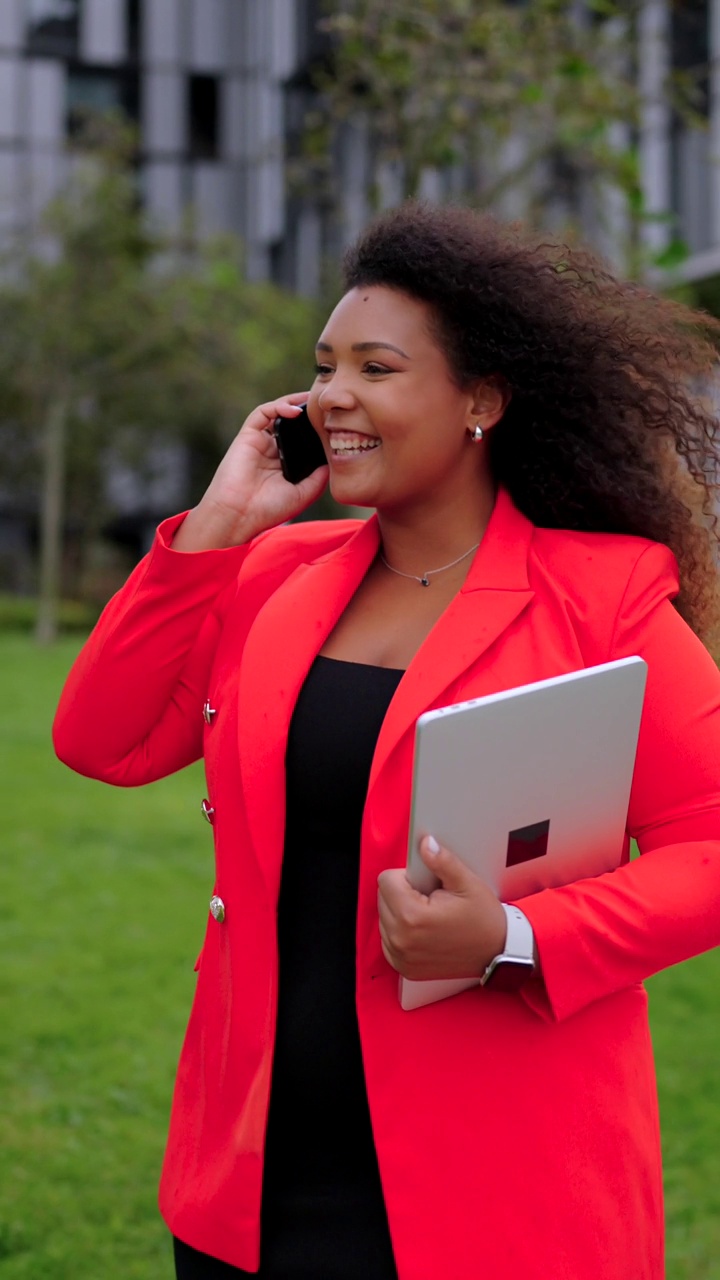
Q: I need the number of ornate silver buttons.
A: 3